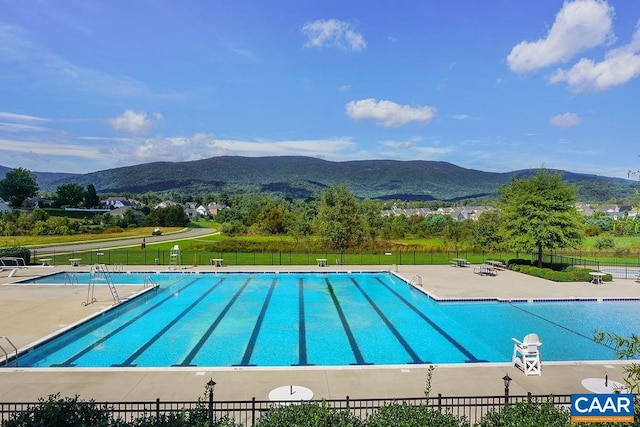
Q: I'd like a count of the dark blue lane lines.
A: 8